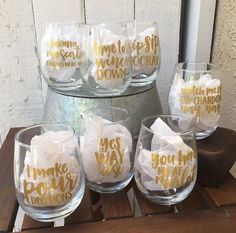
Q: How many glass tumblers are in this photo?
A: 7